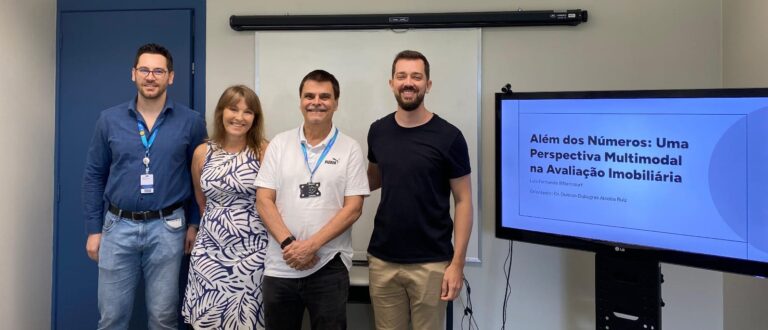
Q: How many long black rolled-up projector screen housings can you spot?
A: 1